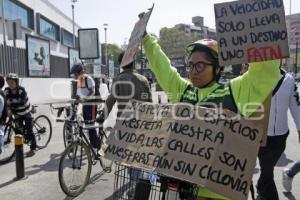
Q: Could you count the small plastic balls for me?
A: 0